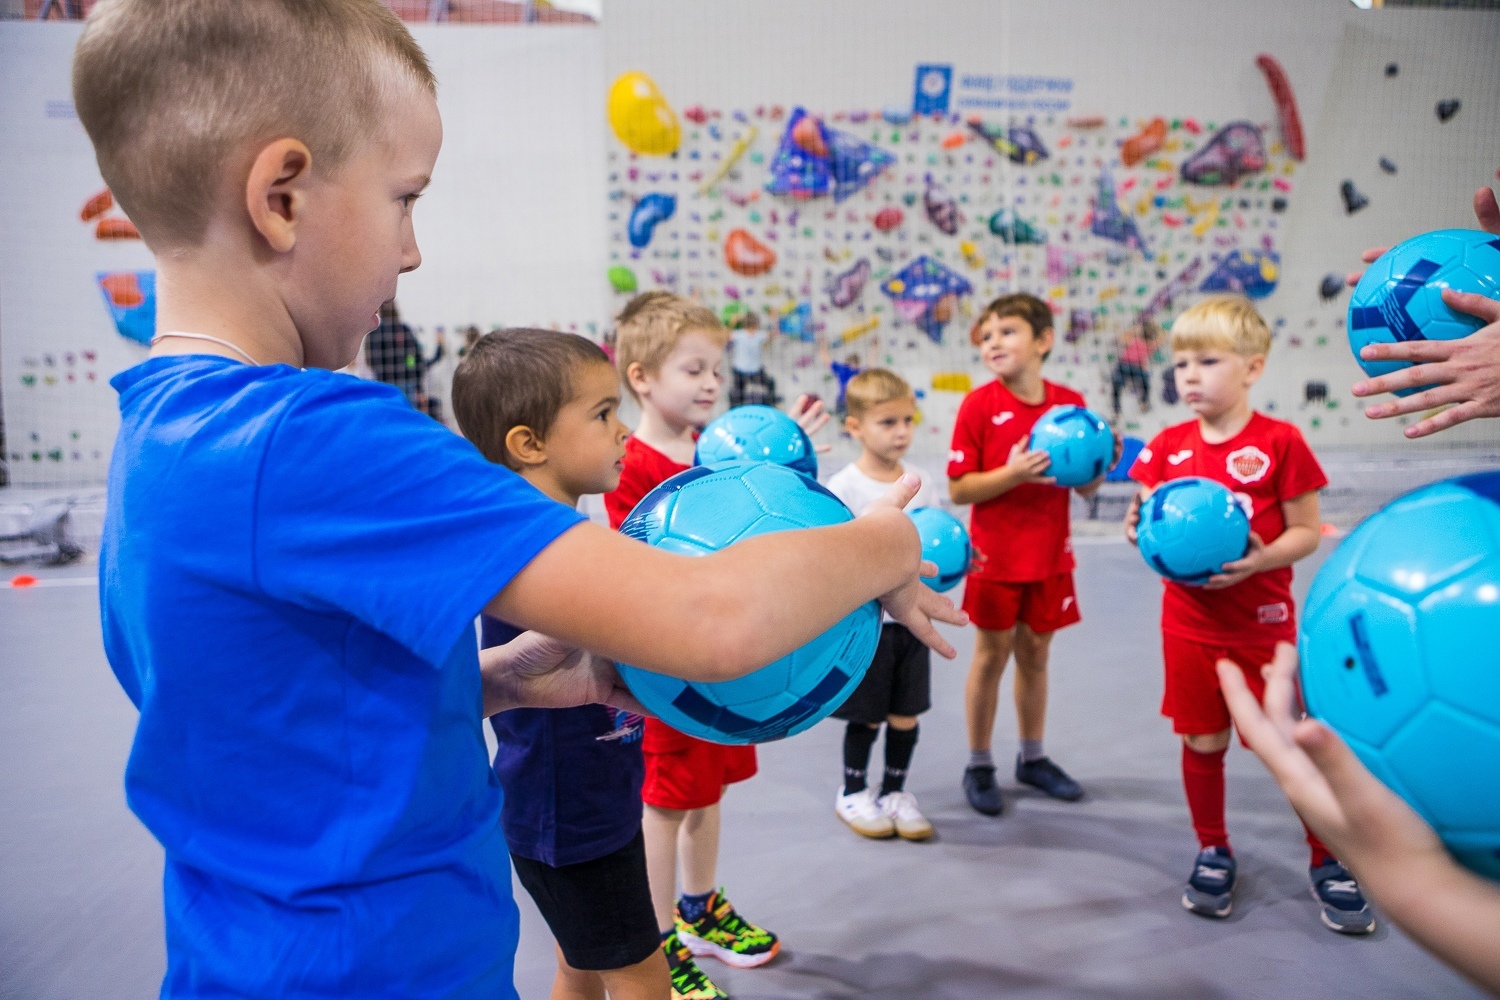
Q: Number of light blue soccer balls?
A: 7